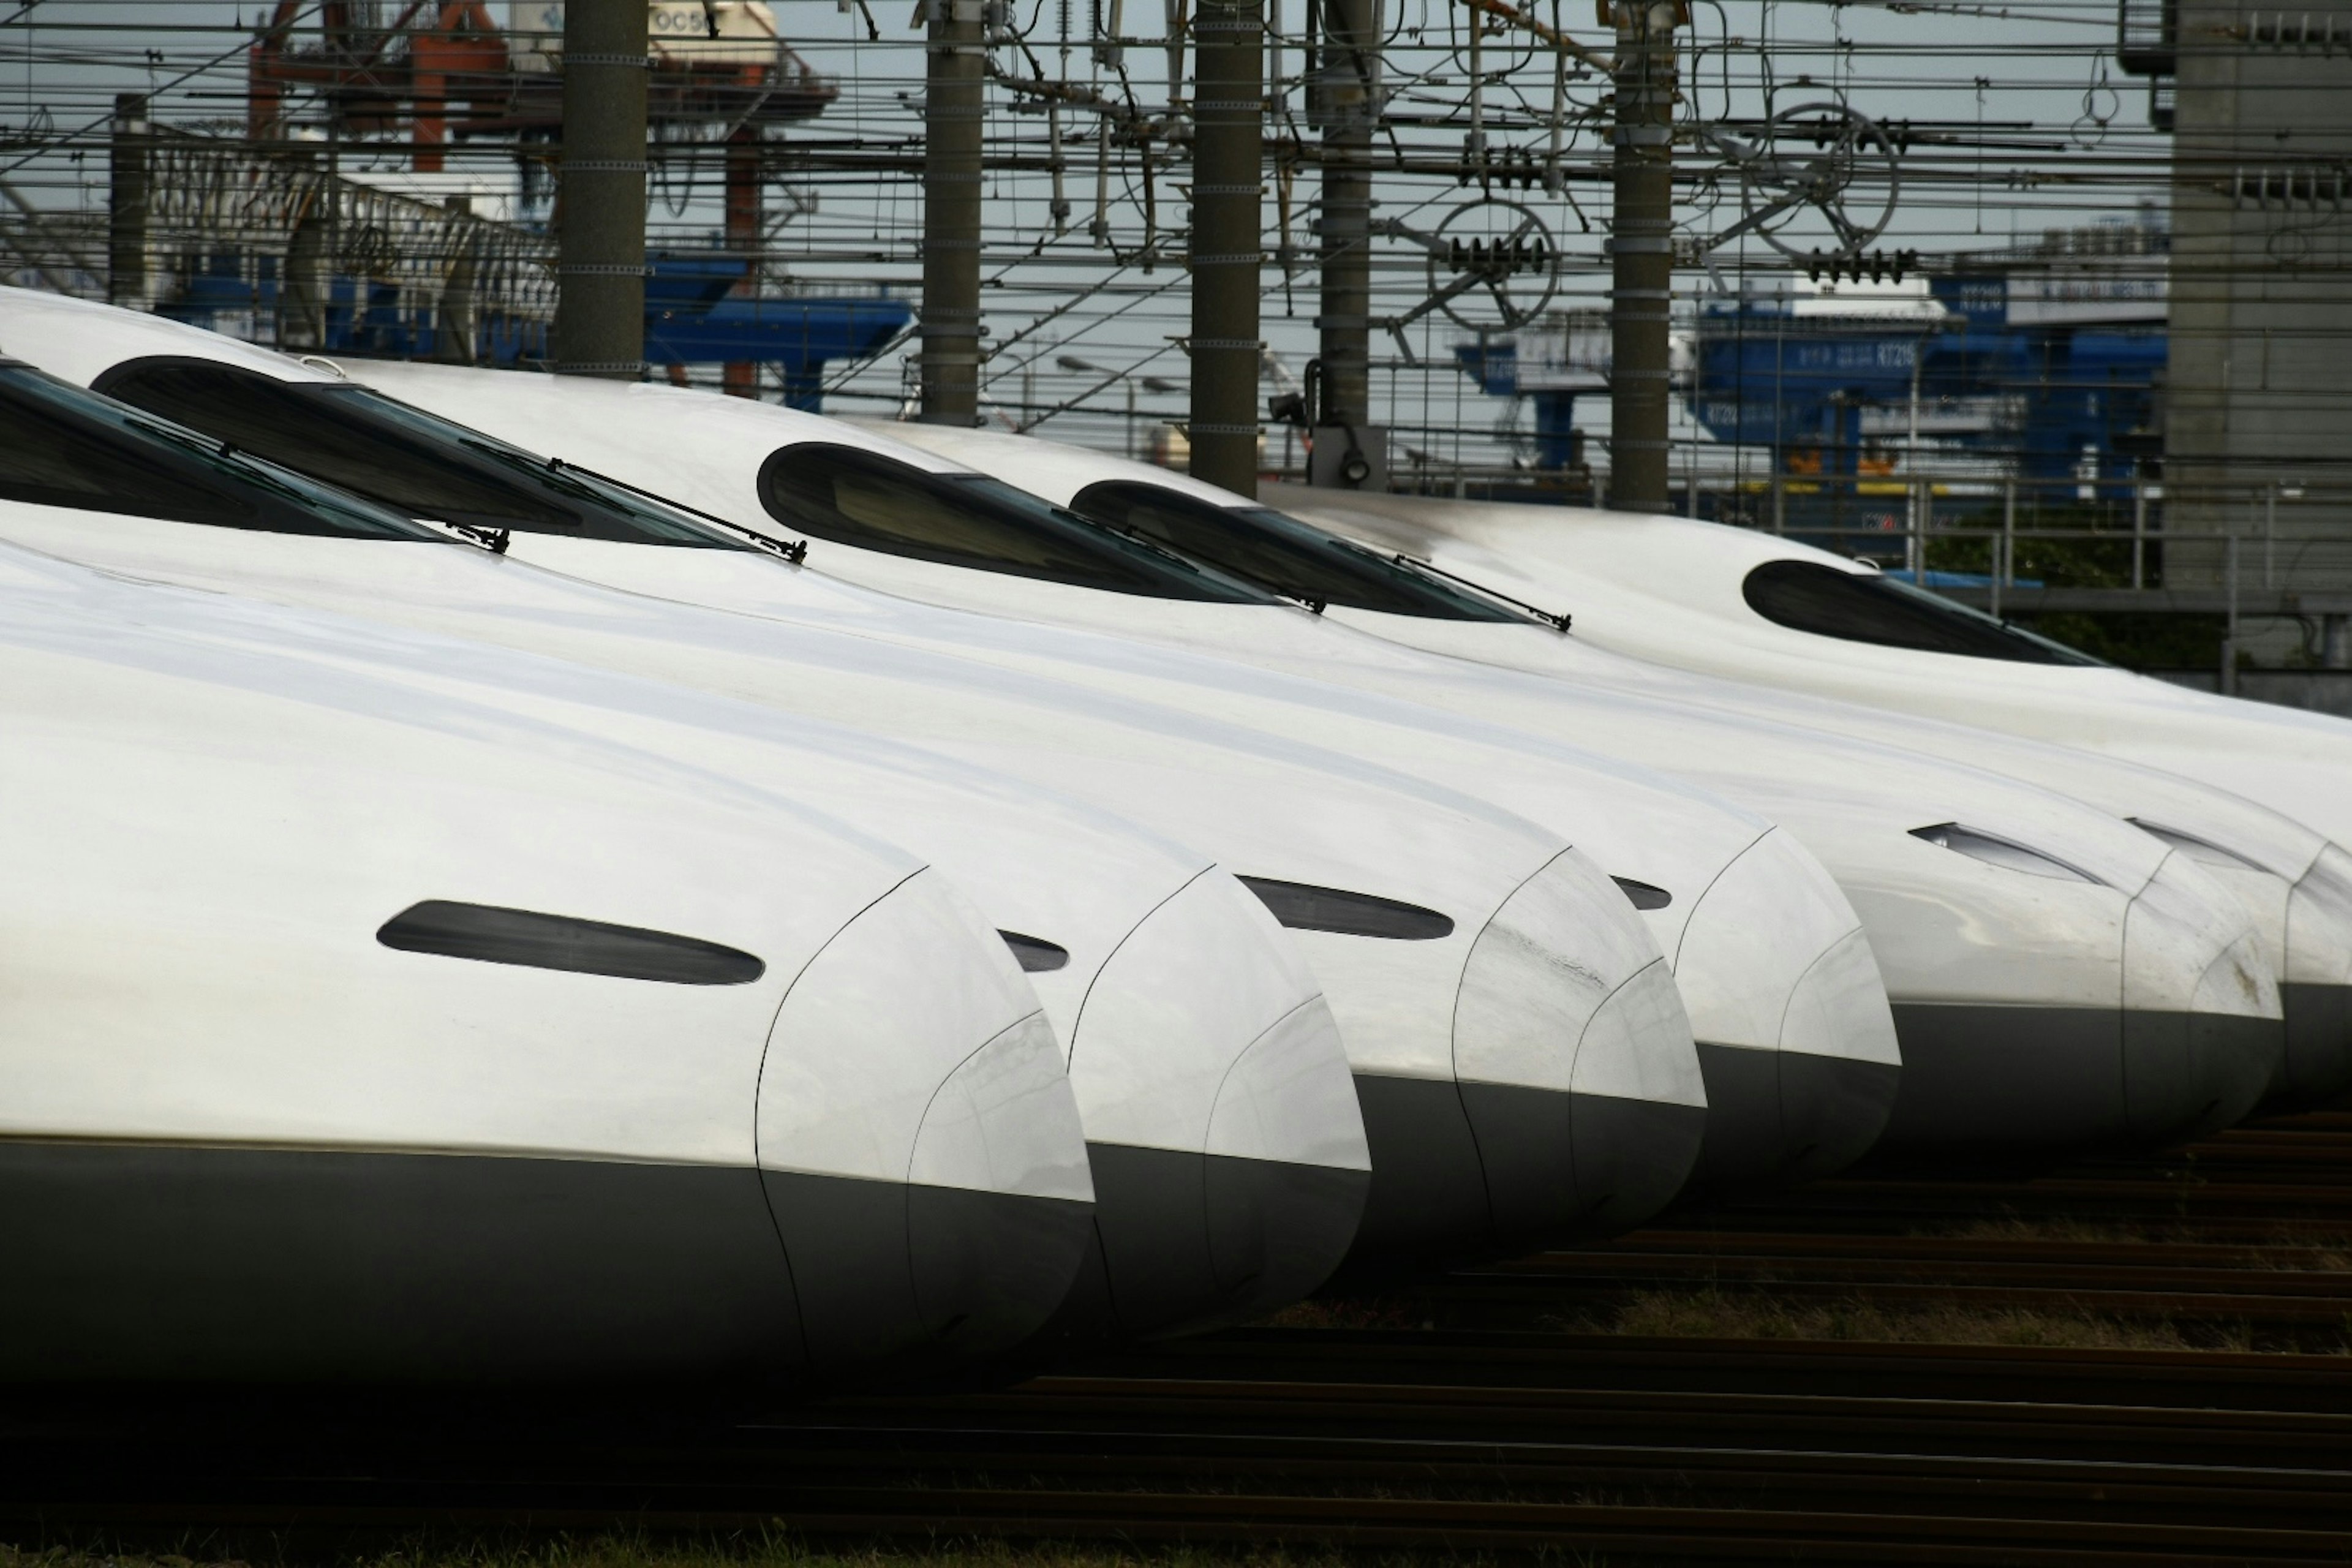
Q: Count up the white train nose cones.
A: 6